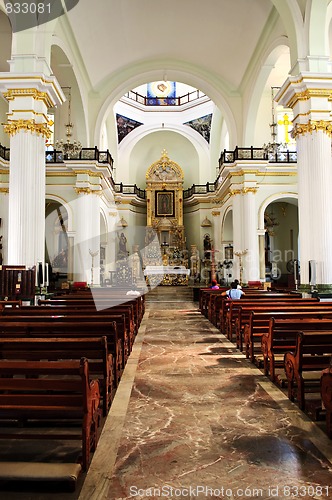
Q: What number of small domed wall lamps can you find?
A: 2